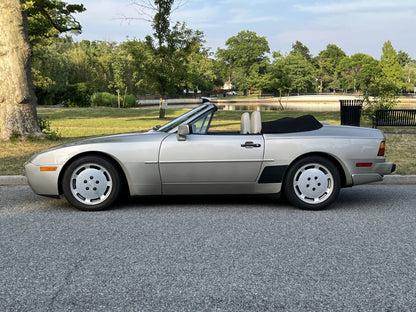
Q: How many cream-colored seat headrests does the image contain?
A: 2